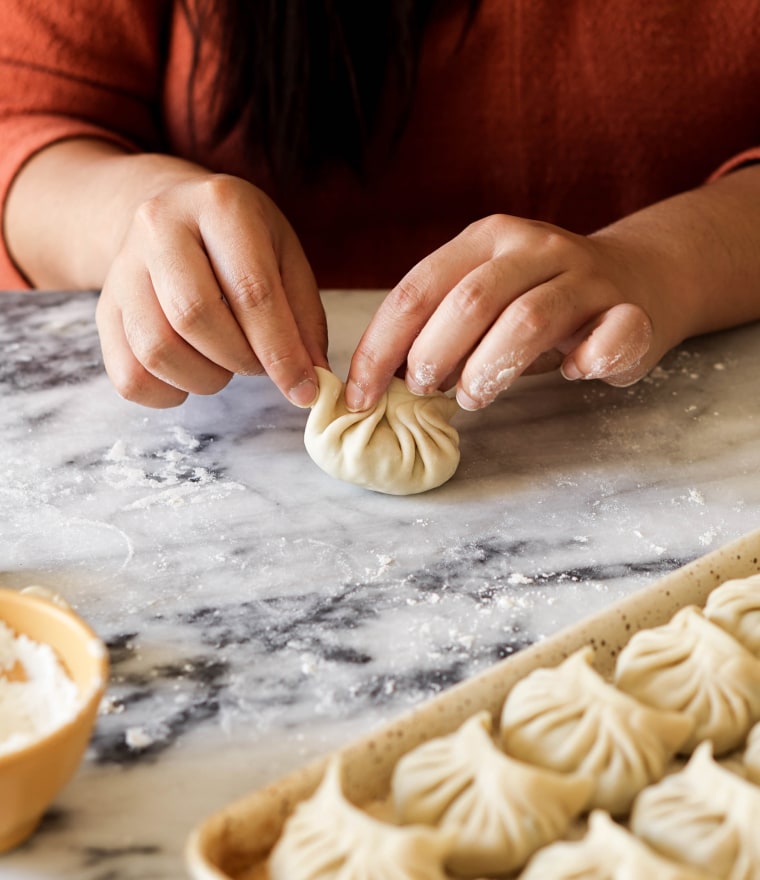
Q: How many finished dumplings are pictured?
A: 8